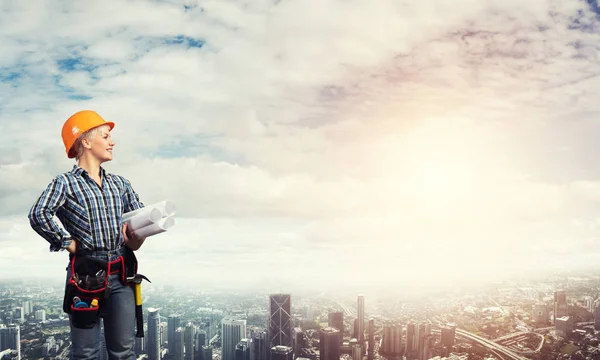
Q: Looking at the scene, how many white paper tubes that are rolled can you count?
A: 3